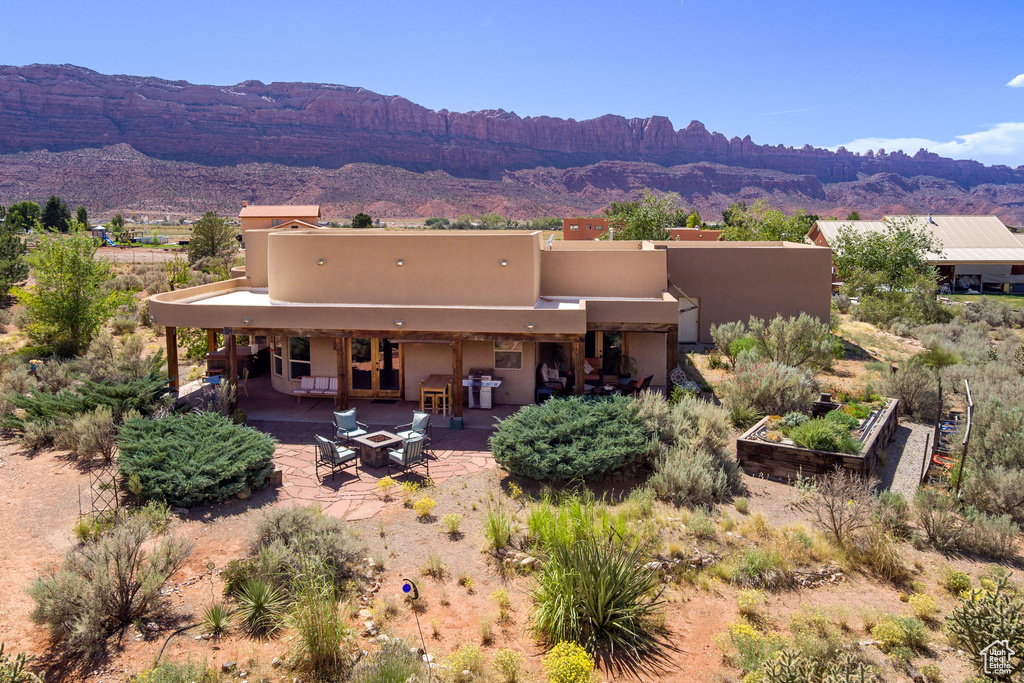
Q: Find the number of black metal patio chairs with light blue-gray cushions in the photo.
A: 4